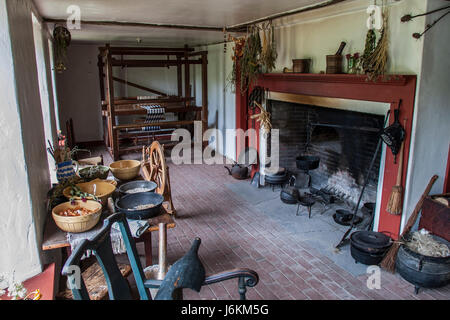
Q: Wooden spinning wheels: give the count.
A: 1